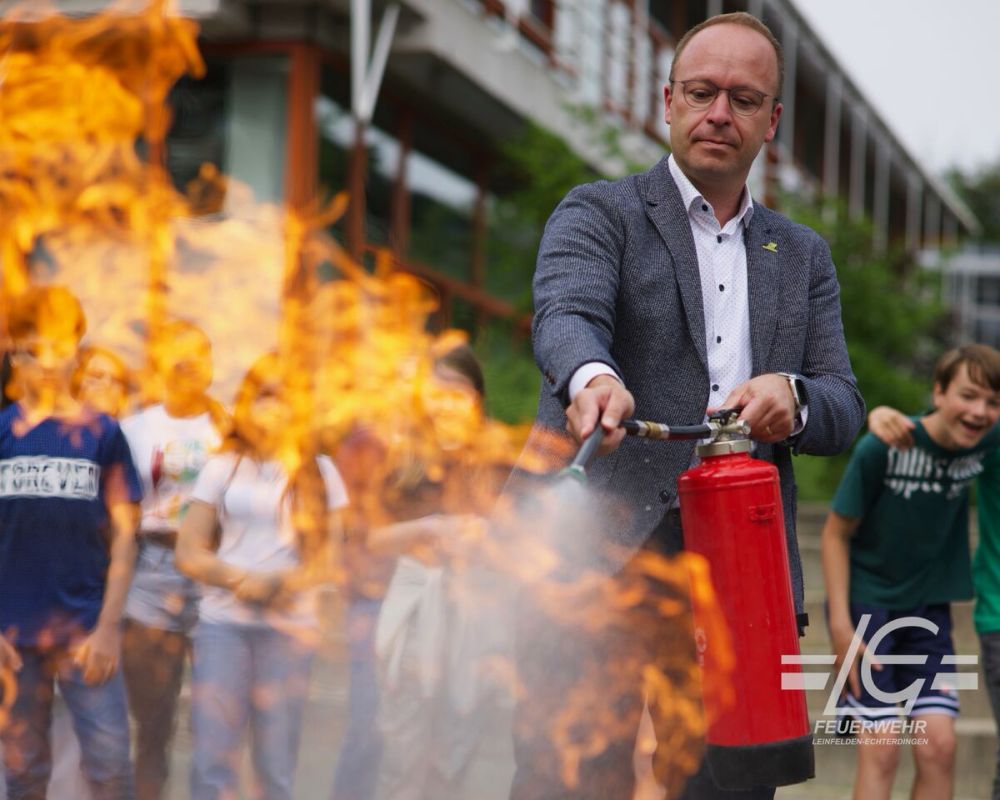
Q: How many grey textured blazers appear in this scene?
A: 1